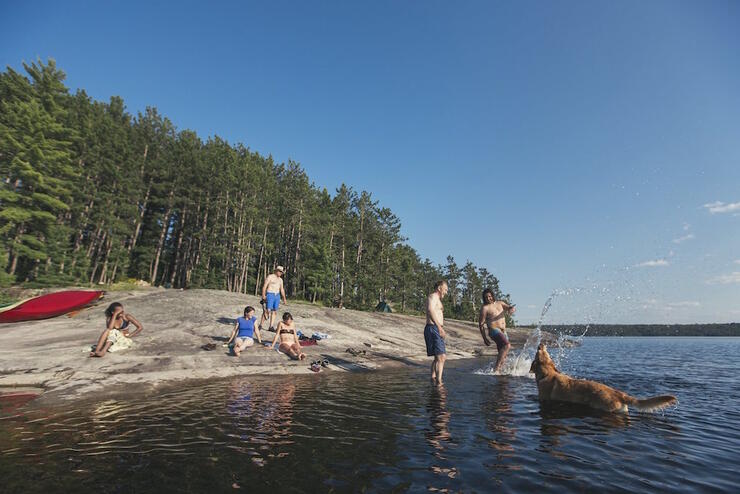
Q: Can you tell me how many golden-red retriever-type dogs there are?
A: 1